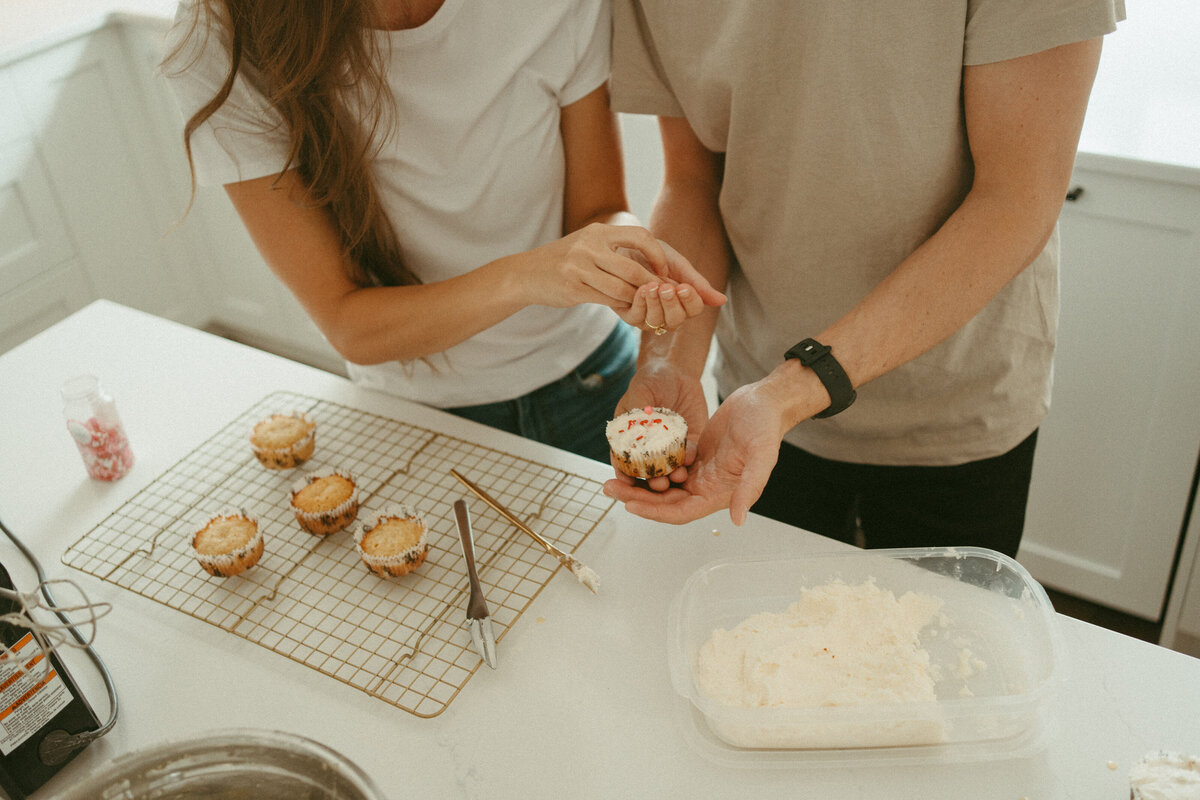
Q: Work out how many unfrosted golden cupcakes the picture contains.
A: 4